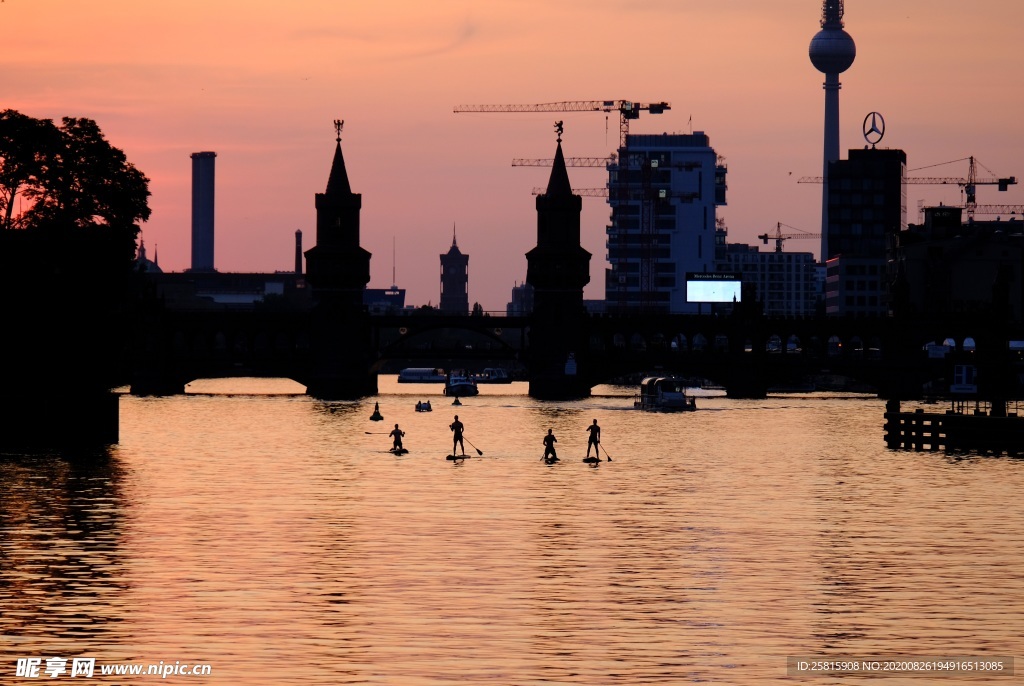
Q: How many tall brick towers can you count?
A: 2